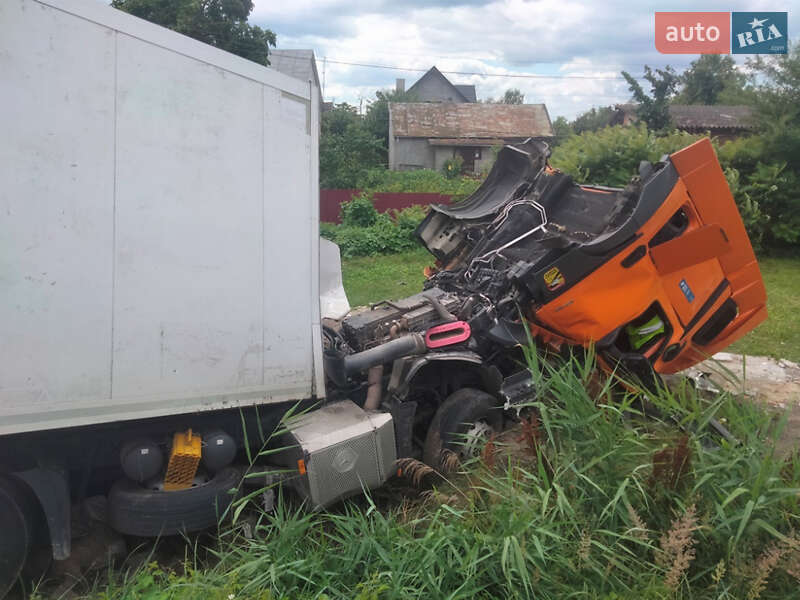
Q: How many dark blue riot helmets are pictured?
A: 0